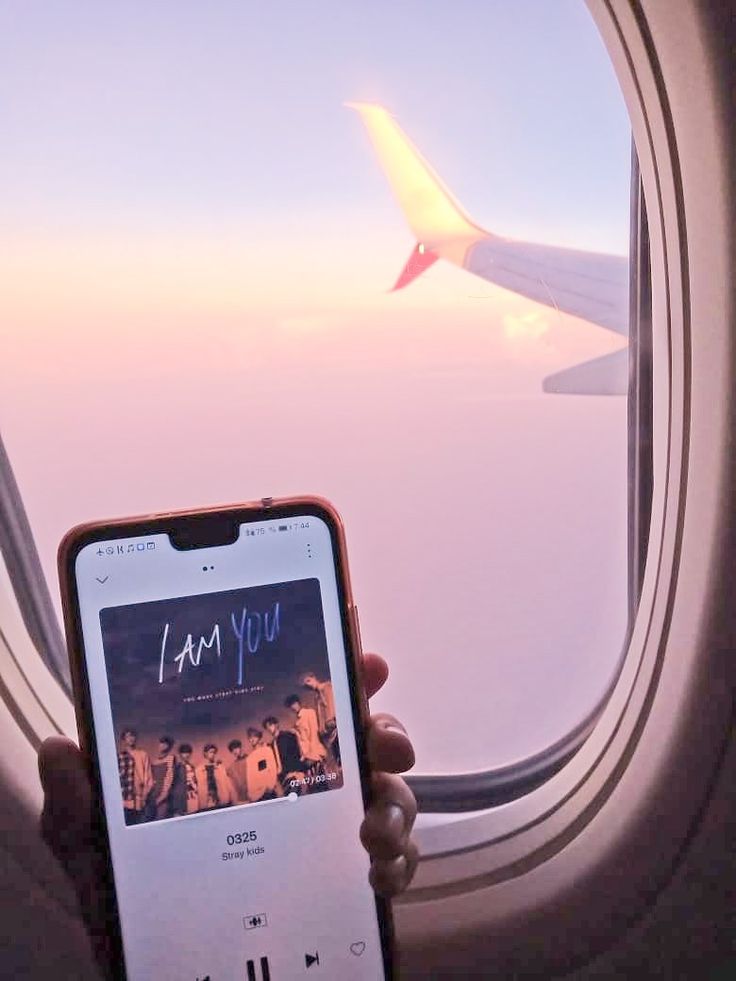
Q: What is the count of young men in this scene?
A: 9